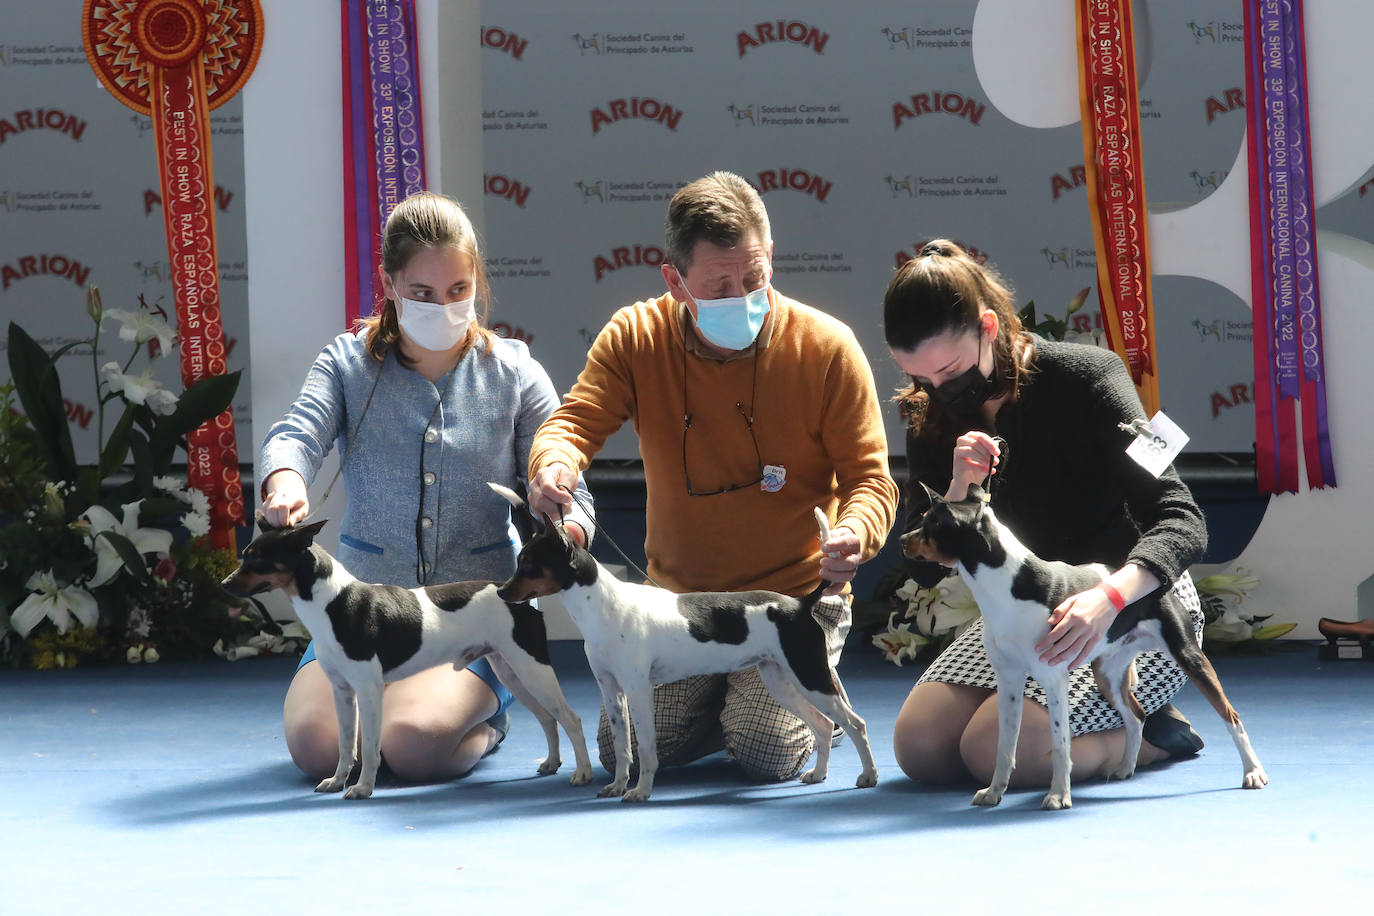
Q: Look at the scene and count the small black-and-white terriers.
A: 3